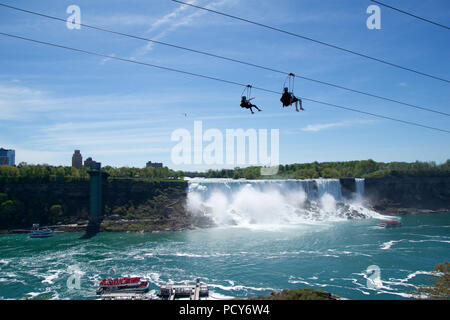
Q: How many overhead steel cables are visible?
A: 4